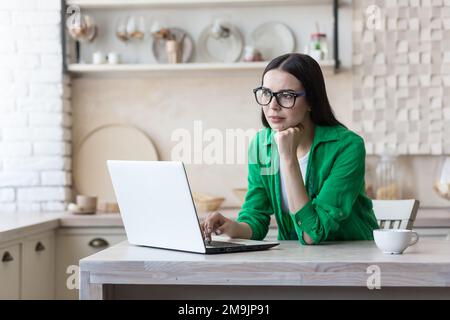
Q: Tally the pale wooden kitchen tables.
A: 1